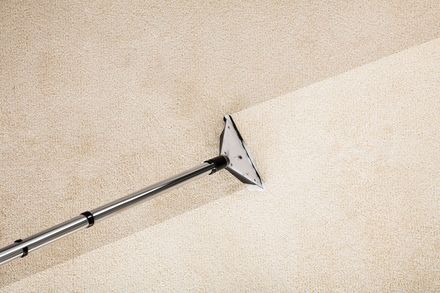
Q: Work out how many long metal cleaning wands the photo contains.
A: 1